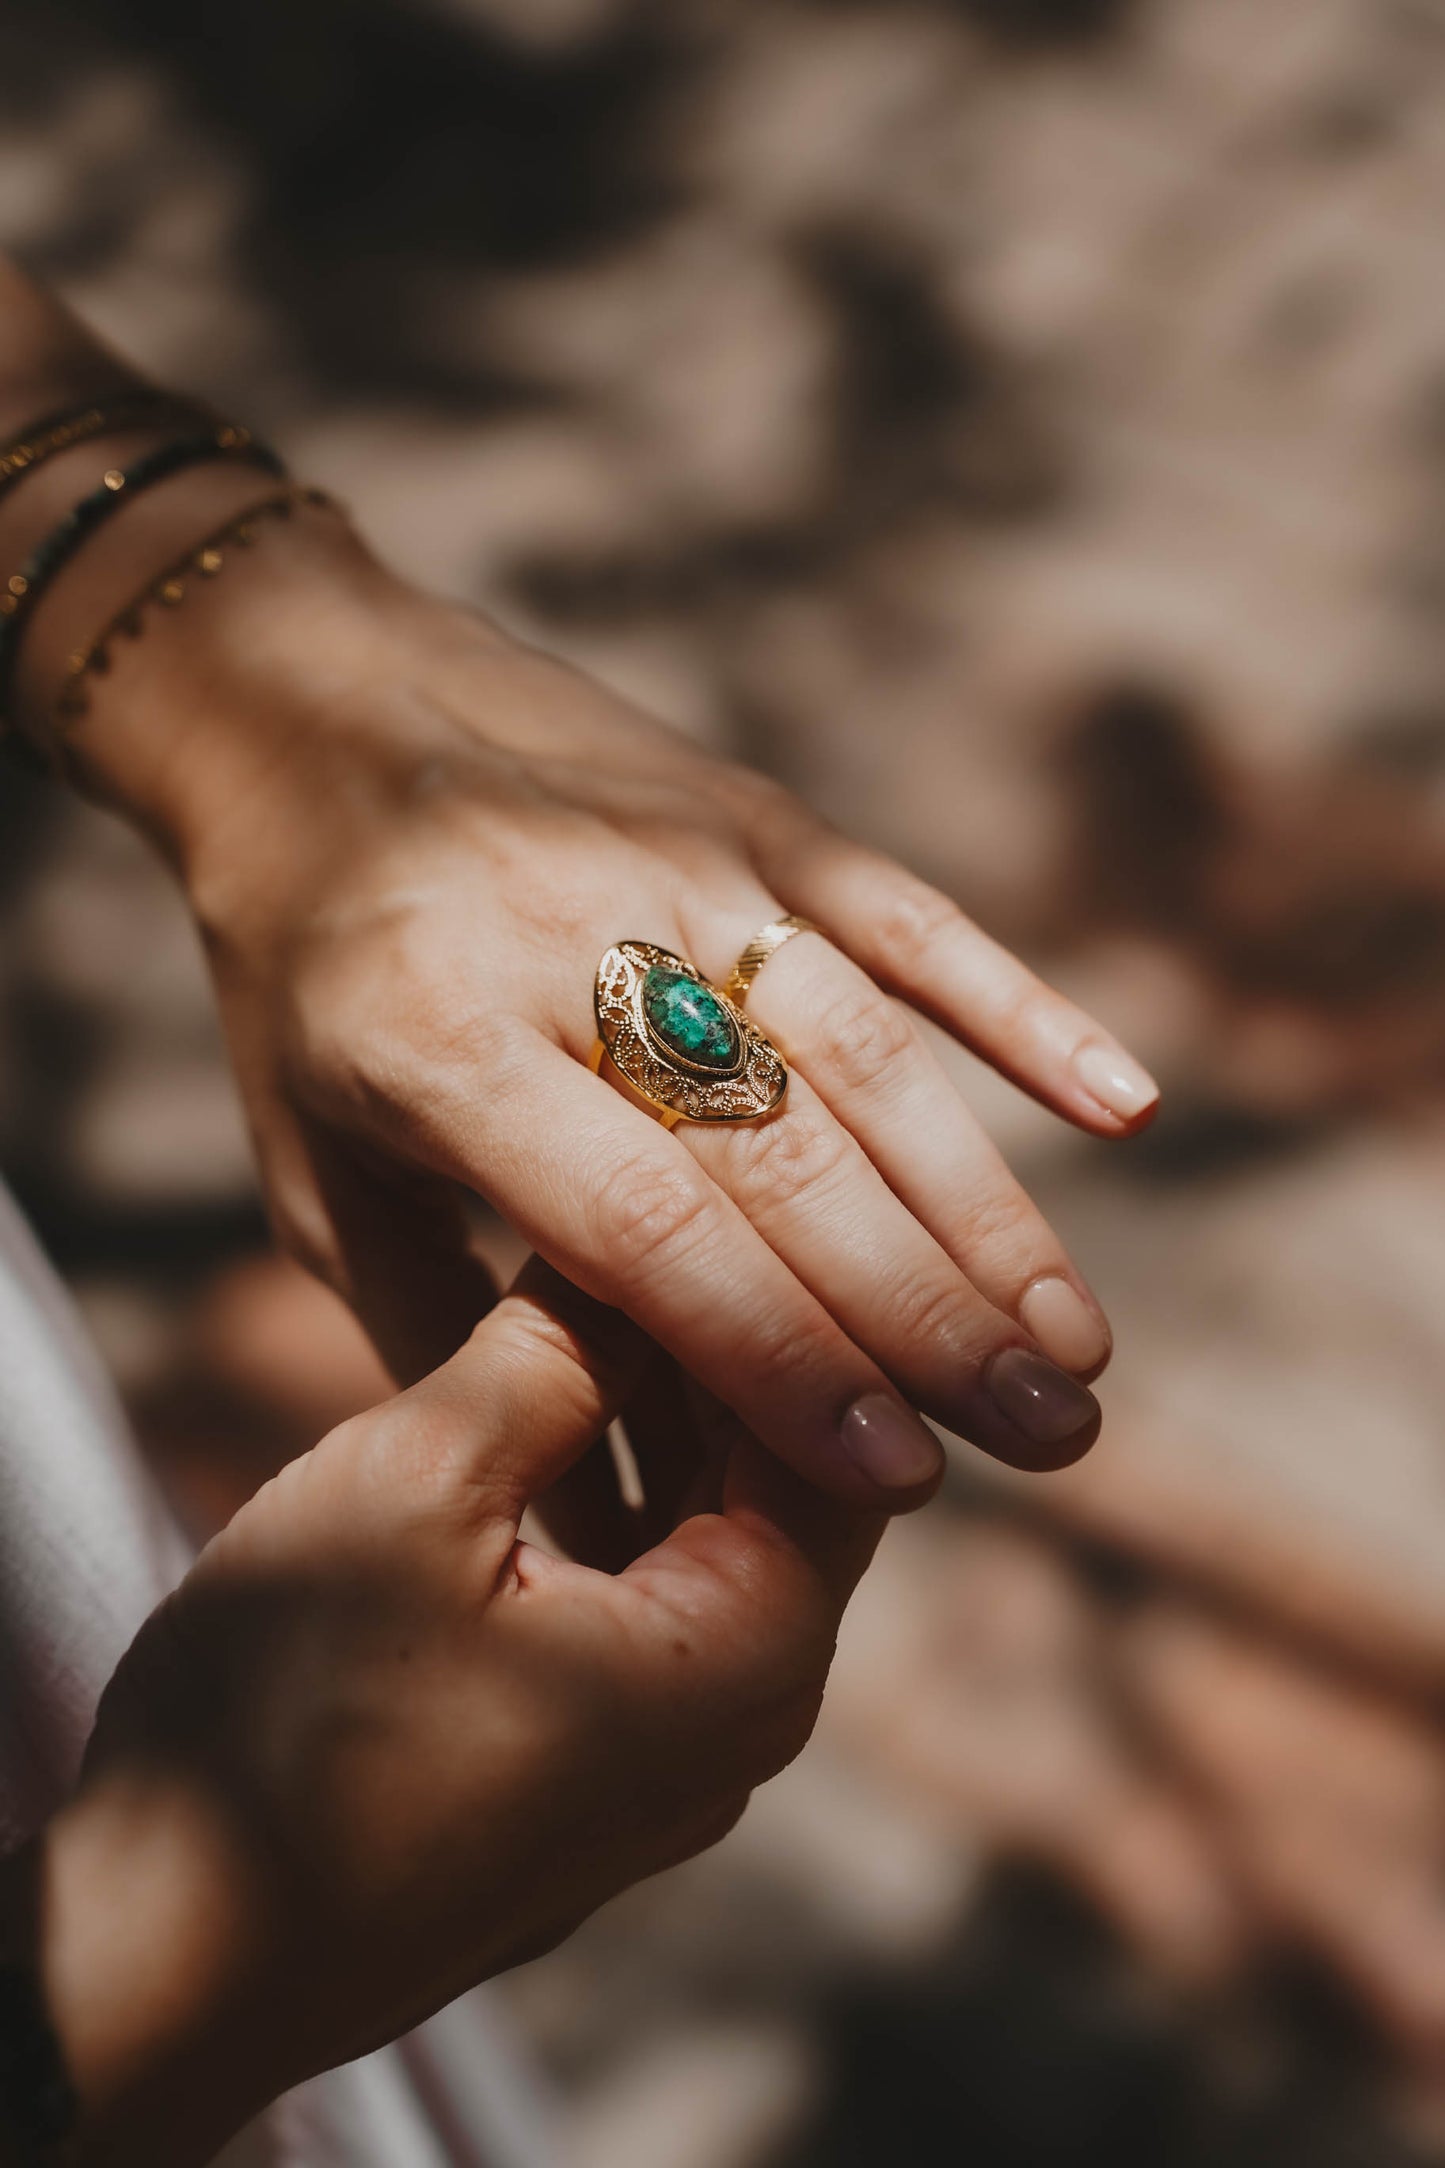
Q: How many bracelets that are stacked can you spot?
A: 3